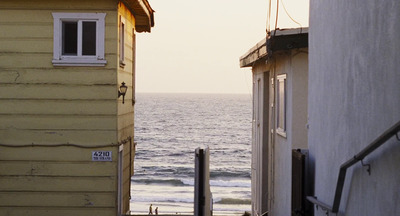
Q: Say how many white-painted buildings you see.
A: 2